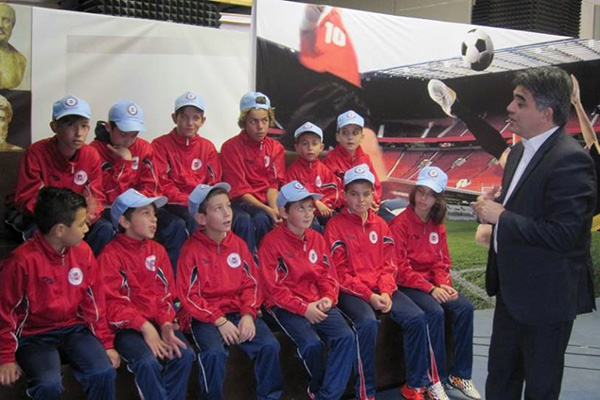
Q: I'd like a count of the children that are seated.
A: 12